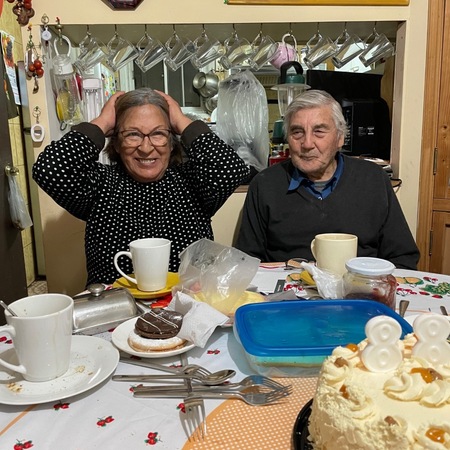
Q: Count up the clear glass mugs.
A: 10